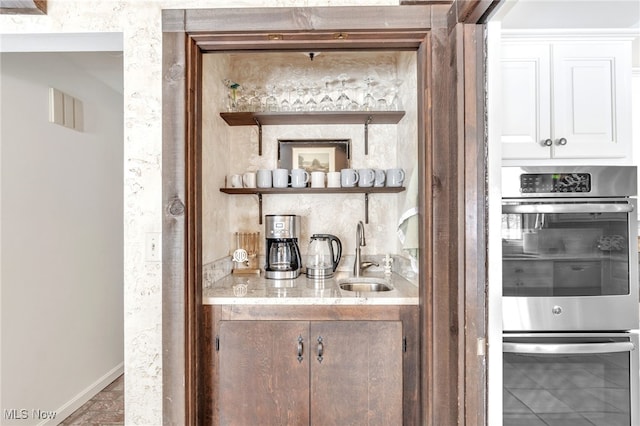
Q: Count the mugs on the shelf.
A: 11